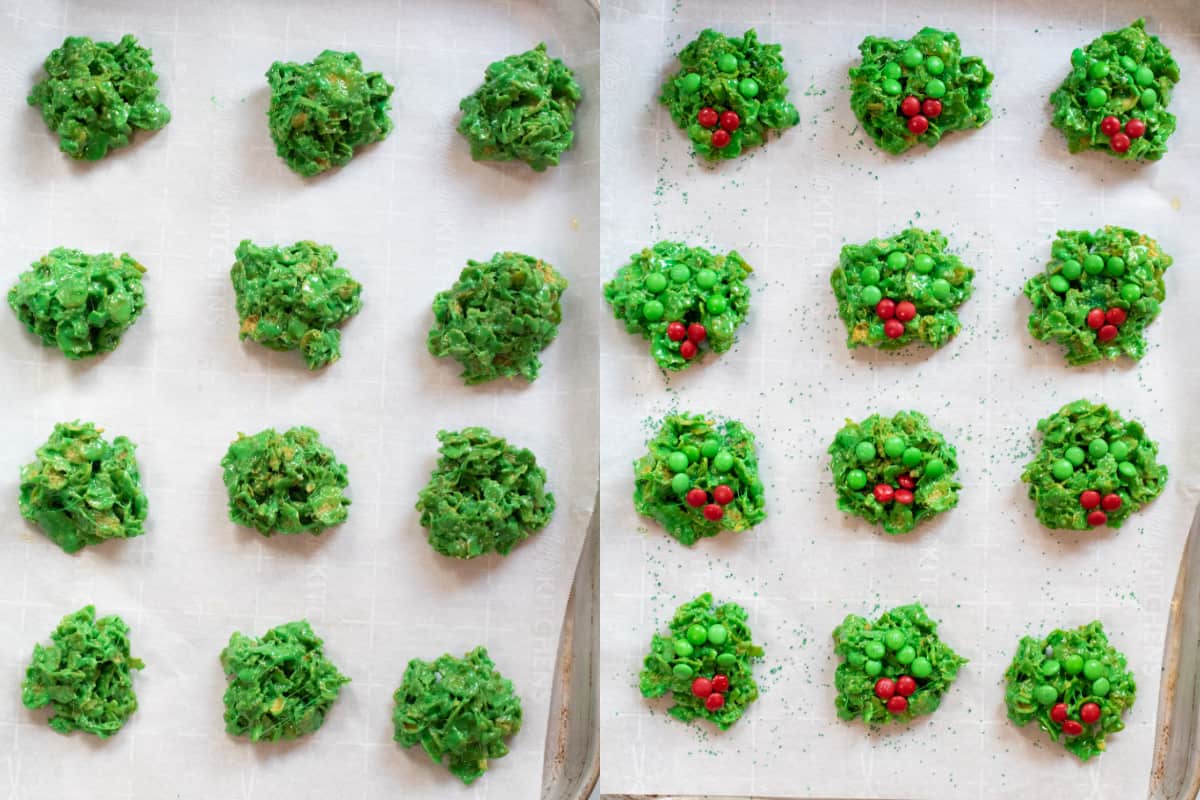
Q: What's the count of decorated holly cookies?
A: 12